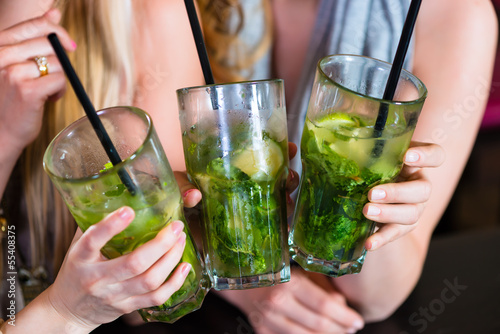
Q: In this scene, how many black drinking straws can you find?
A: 3